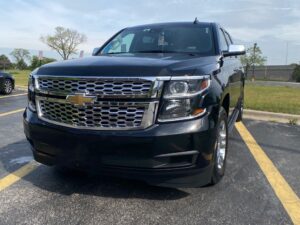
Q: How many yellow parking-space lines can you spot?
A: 4